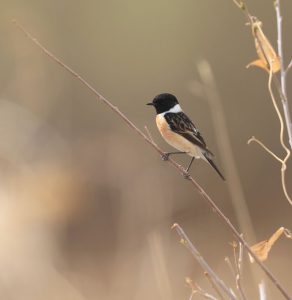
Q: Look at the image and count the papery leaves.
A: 2